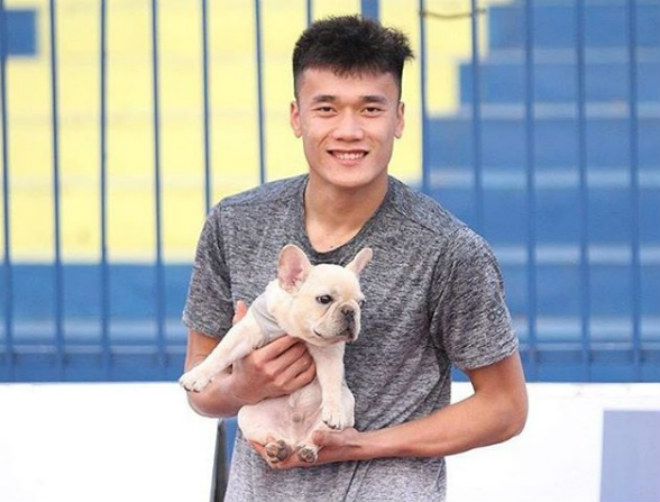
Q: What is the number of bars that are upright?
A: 13